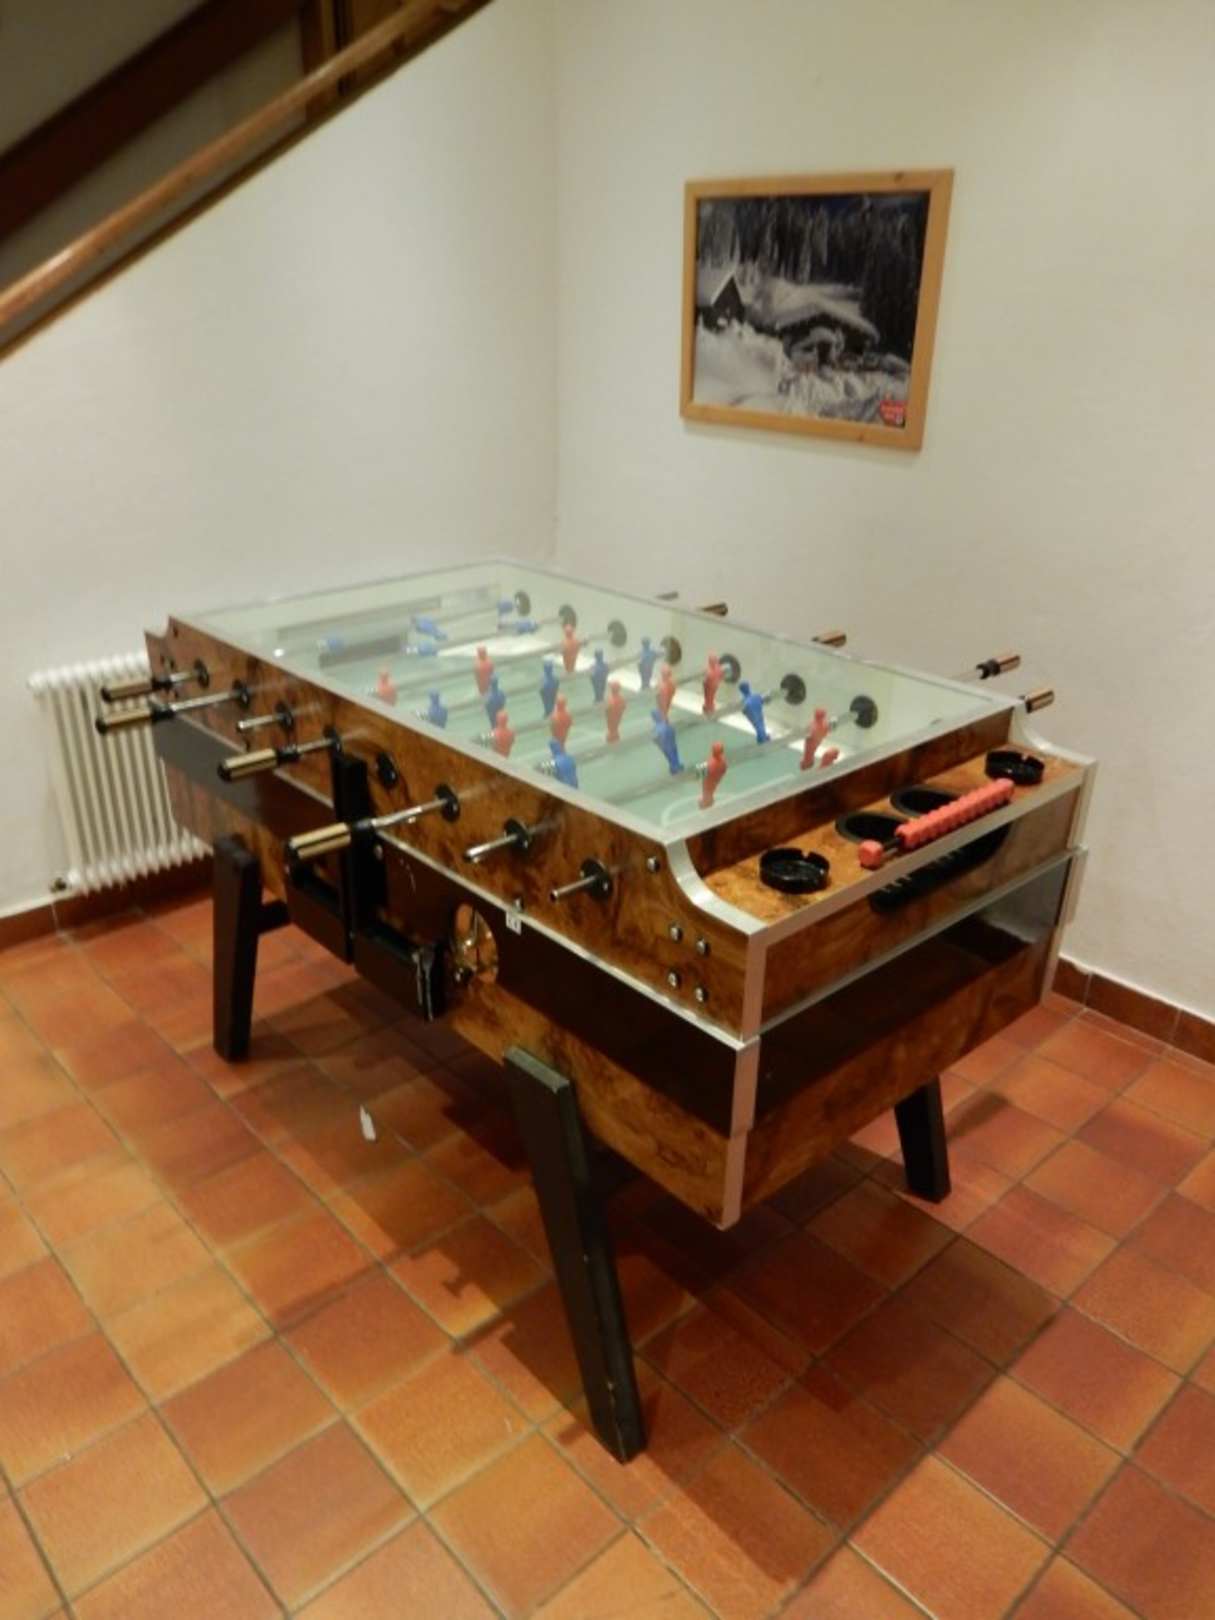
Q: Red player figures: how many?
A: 11